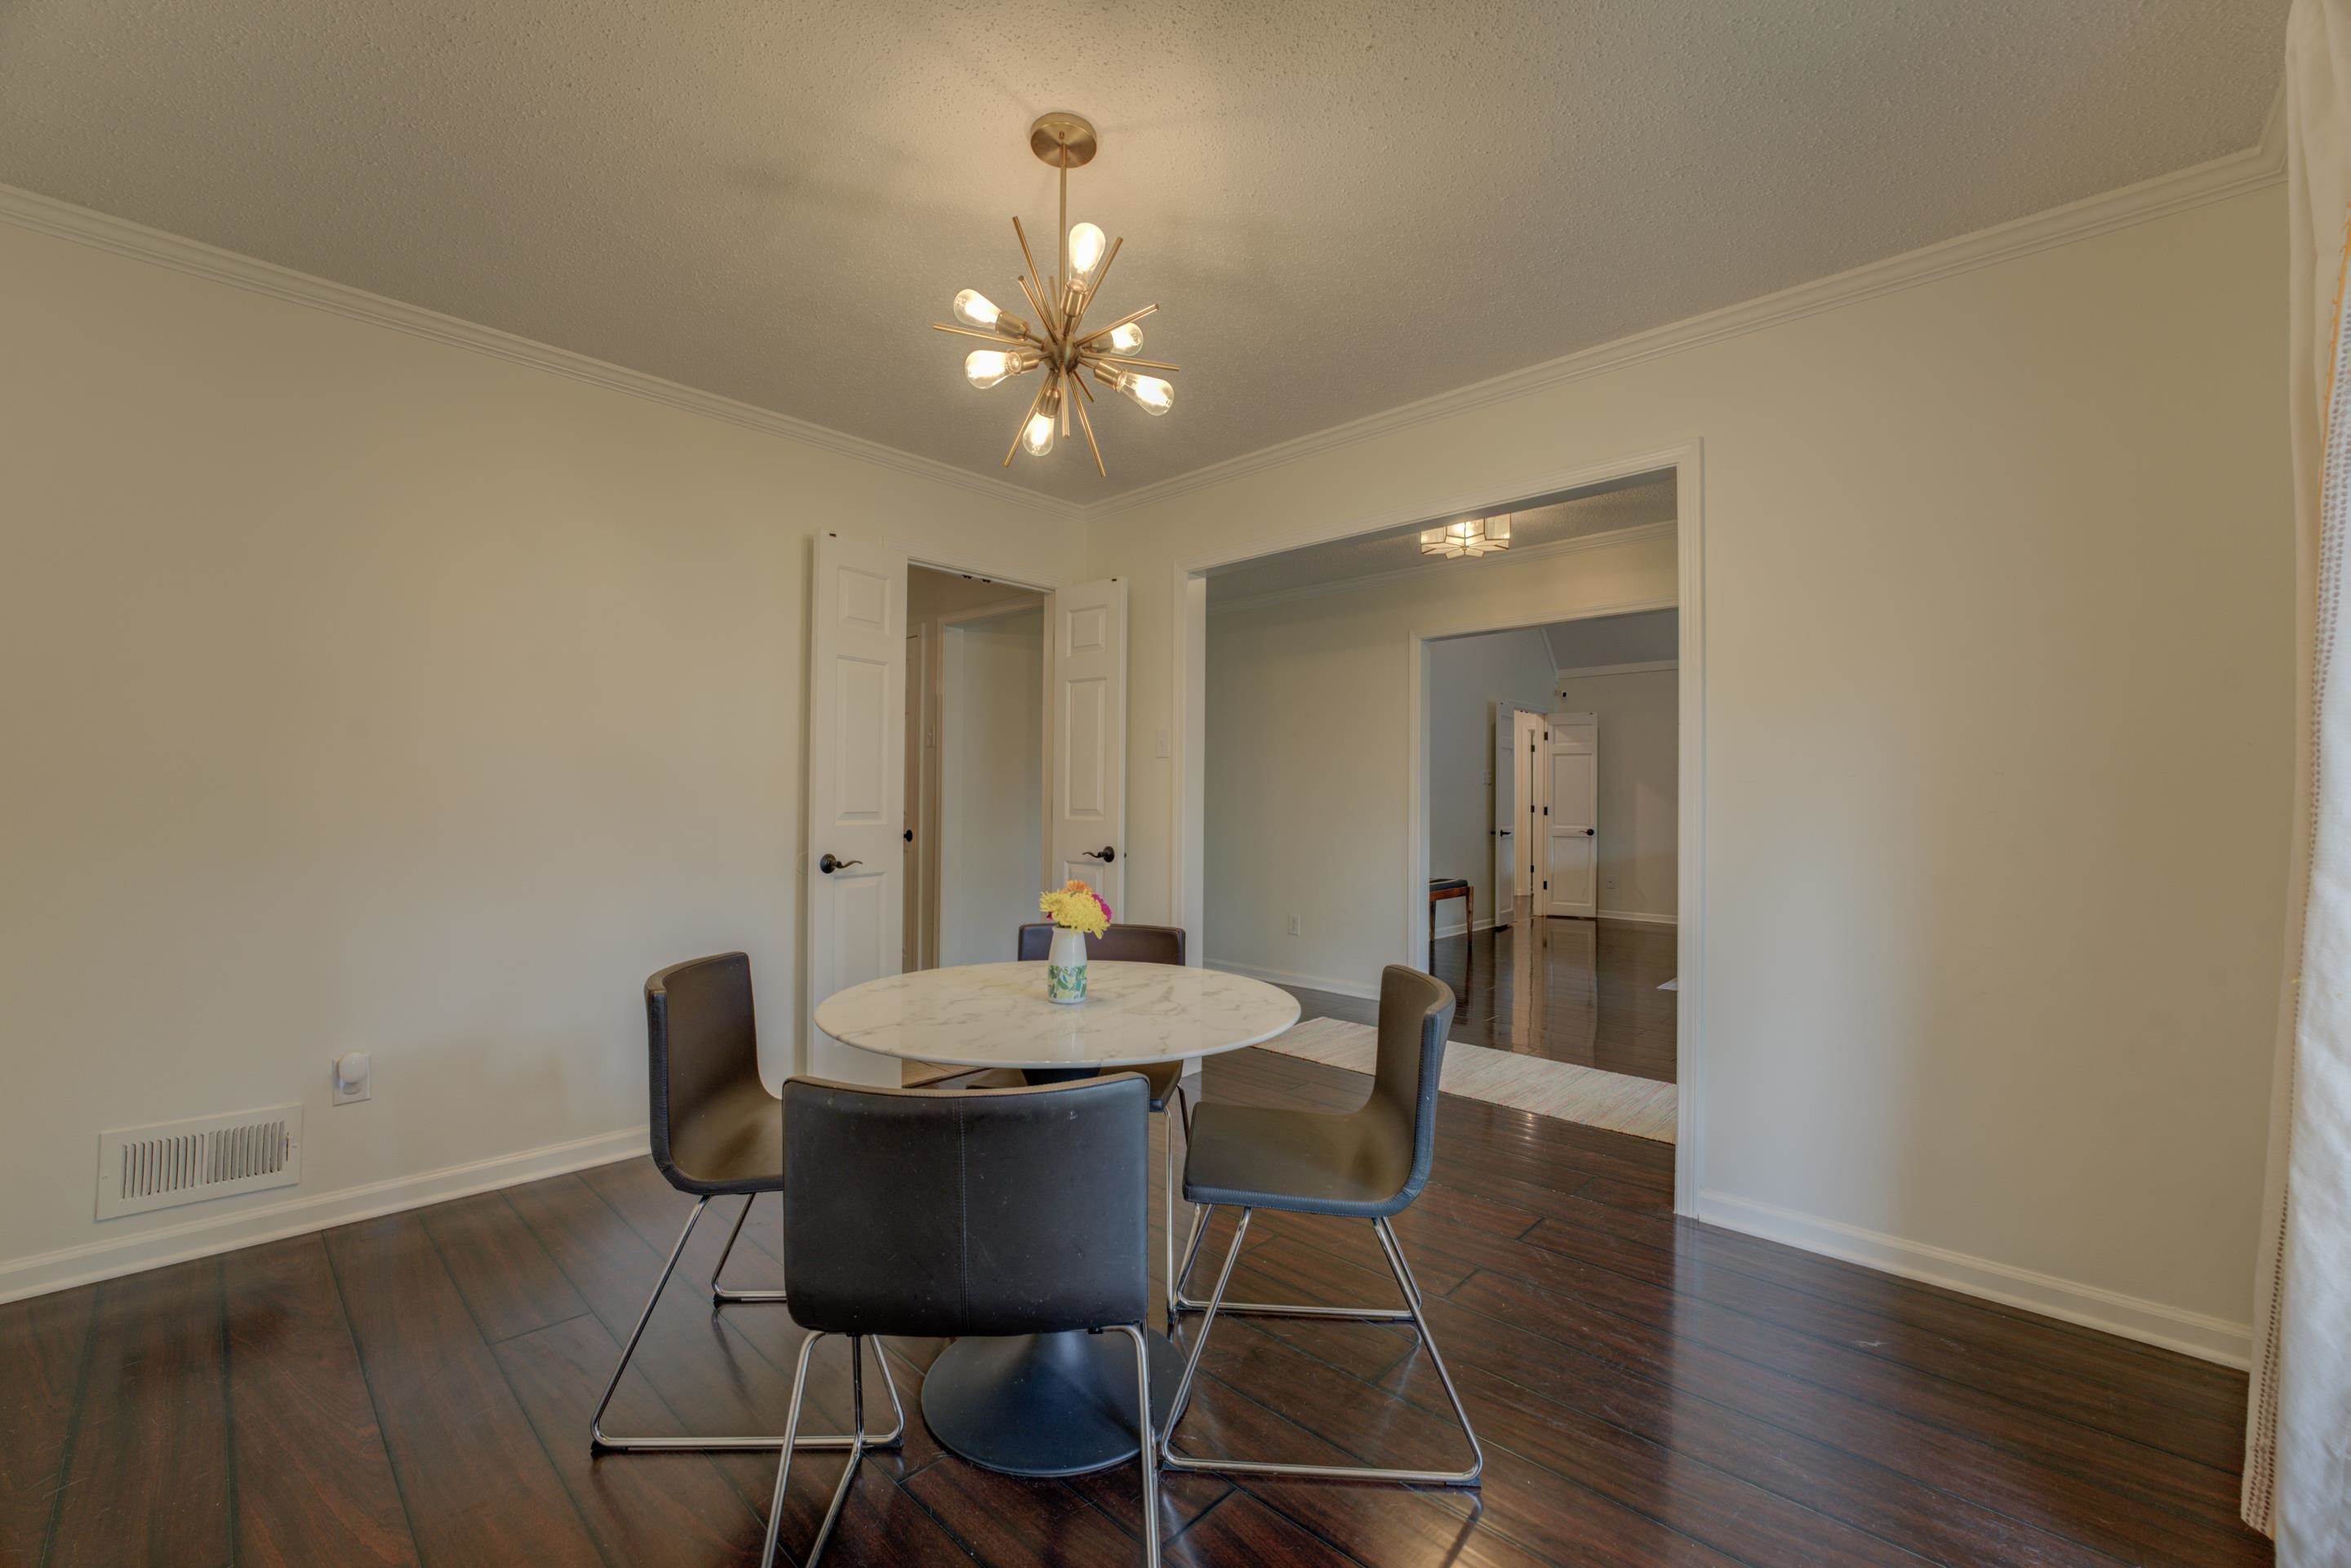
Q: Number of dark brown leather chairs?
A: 4